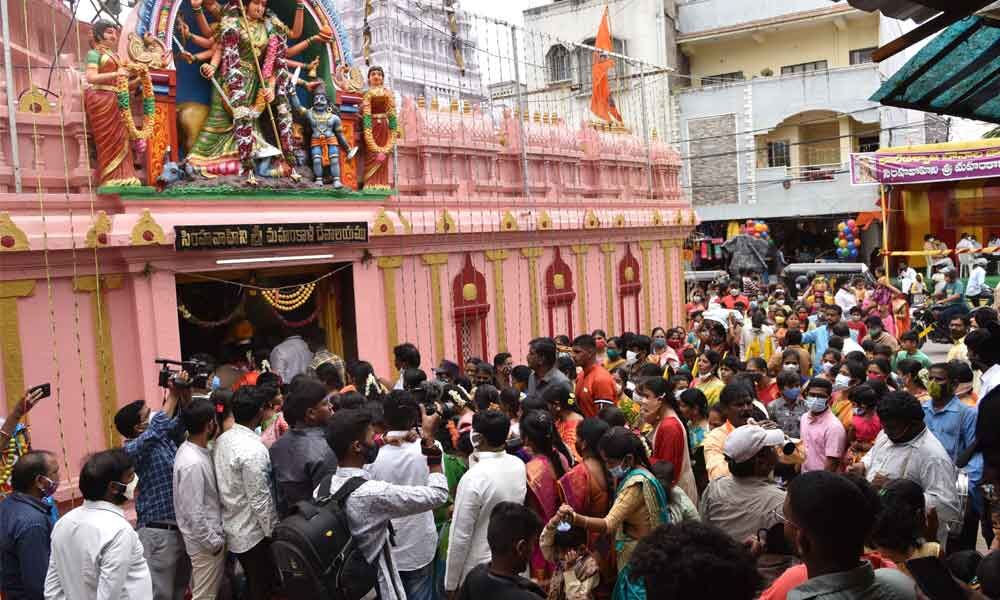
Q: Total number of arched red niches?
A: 3